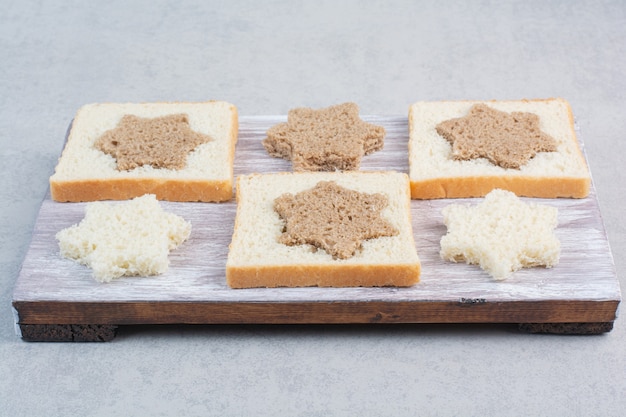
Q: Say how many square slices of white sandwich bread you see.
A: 3